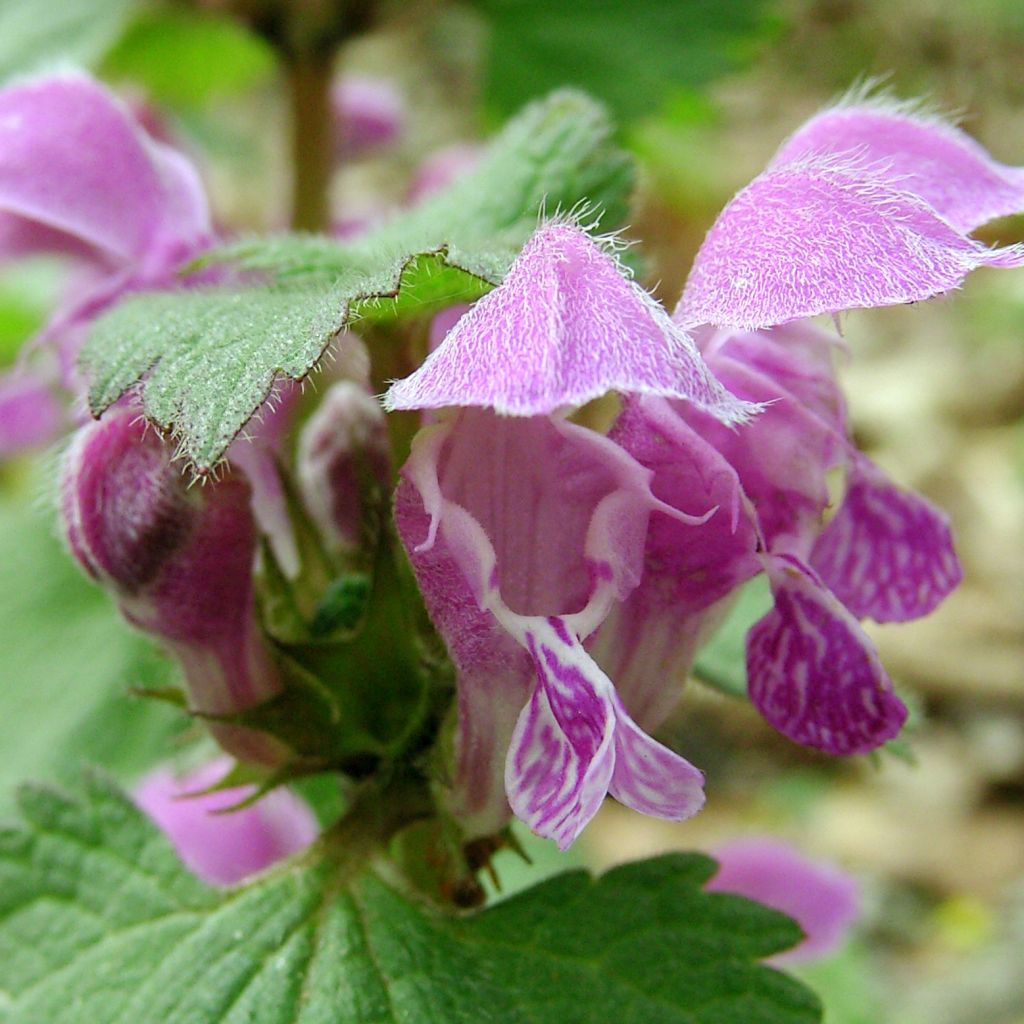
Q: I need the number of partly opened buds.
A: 2